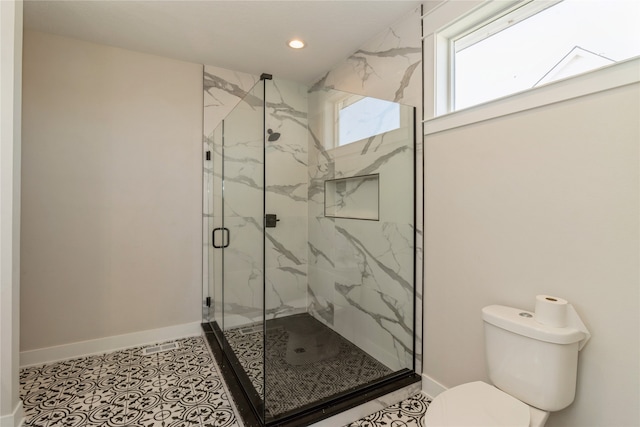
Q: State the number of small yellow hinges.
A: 0